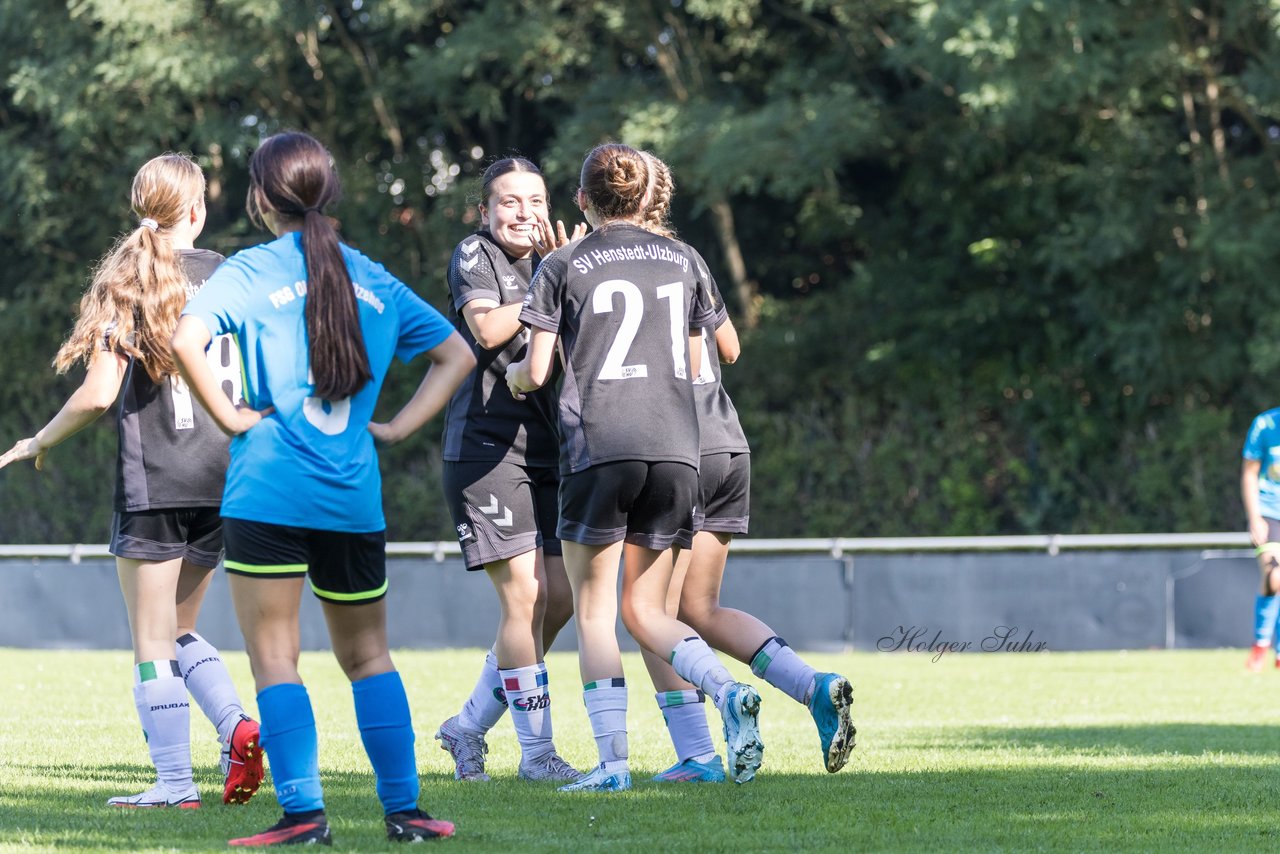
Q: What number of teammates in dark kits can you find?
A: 4